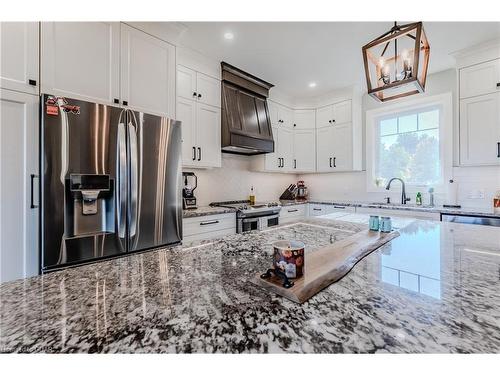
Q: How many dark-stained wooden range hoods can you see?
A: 1